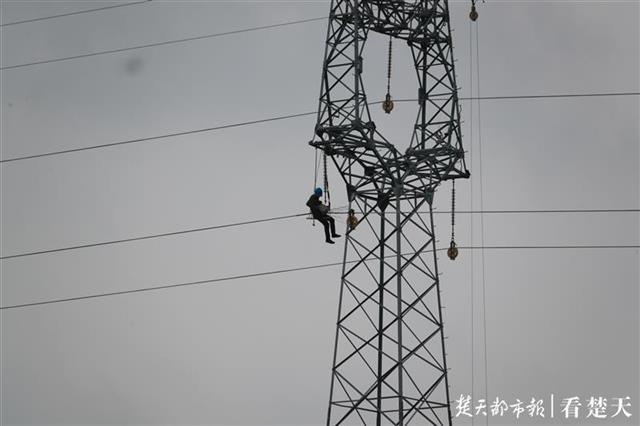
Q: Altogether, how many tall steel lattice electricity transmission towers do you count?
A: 1